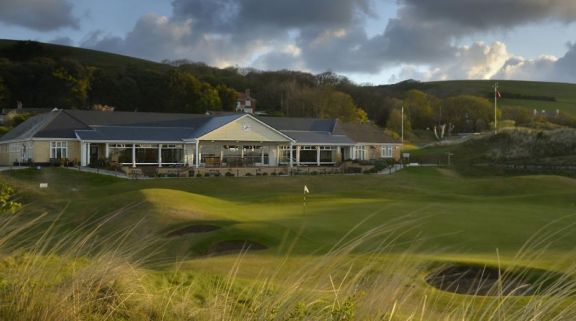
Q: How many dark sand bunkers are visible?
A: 3